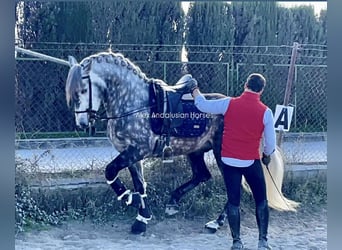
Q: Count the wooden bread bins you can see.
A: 0